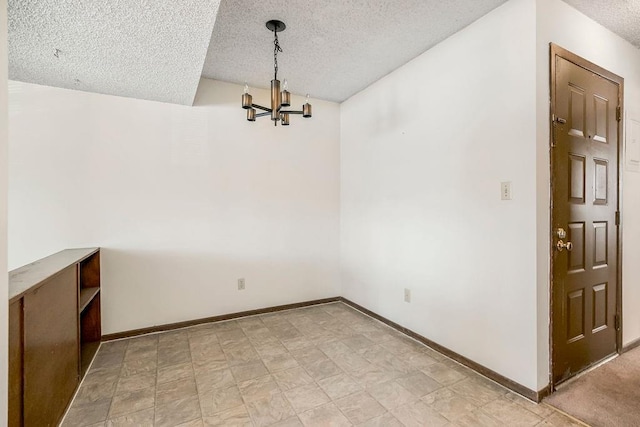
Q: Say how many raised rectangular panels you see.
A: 8